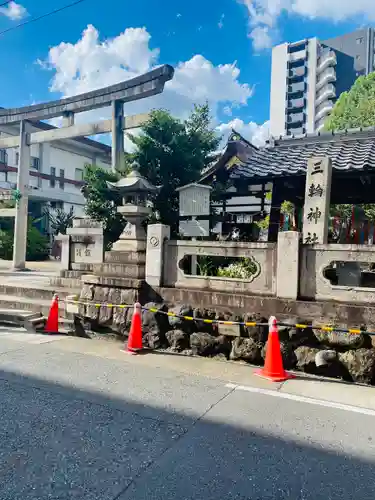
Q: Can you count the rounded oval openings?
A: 2